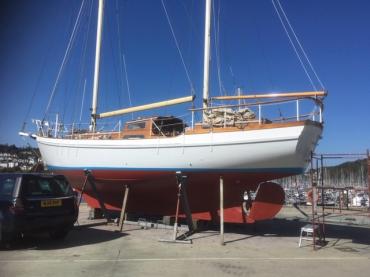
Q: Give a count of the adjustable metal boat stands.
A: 2